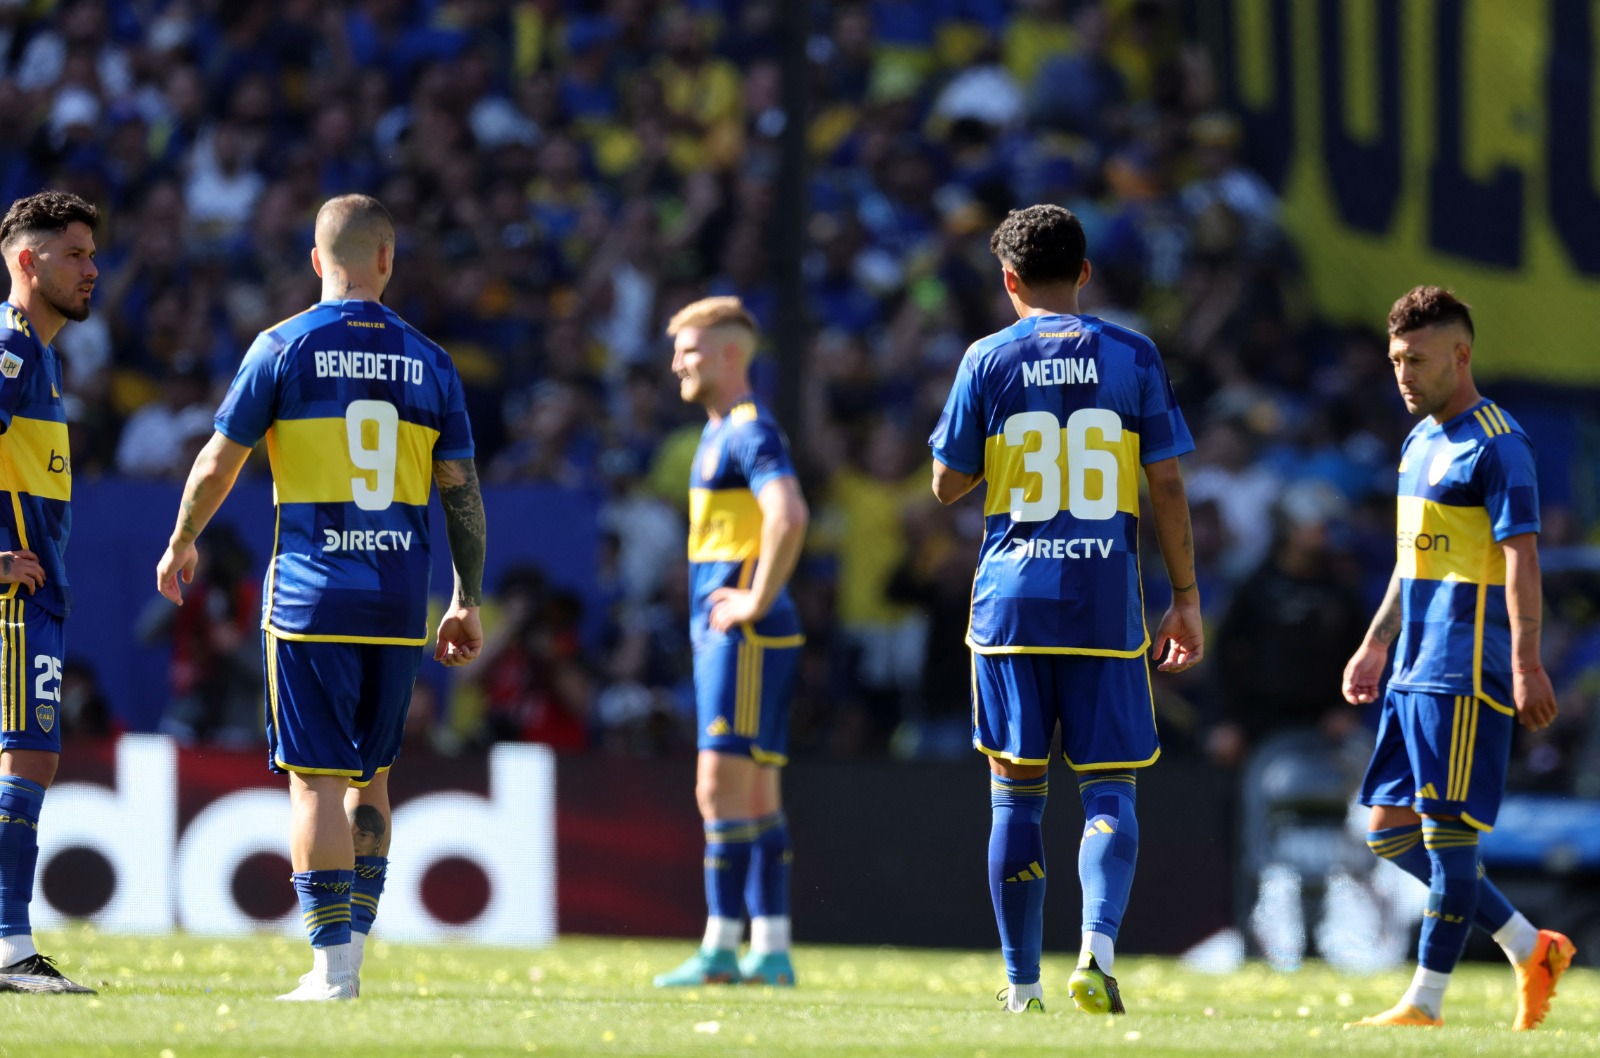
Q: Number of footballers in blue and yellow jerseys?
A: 5